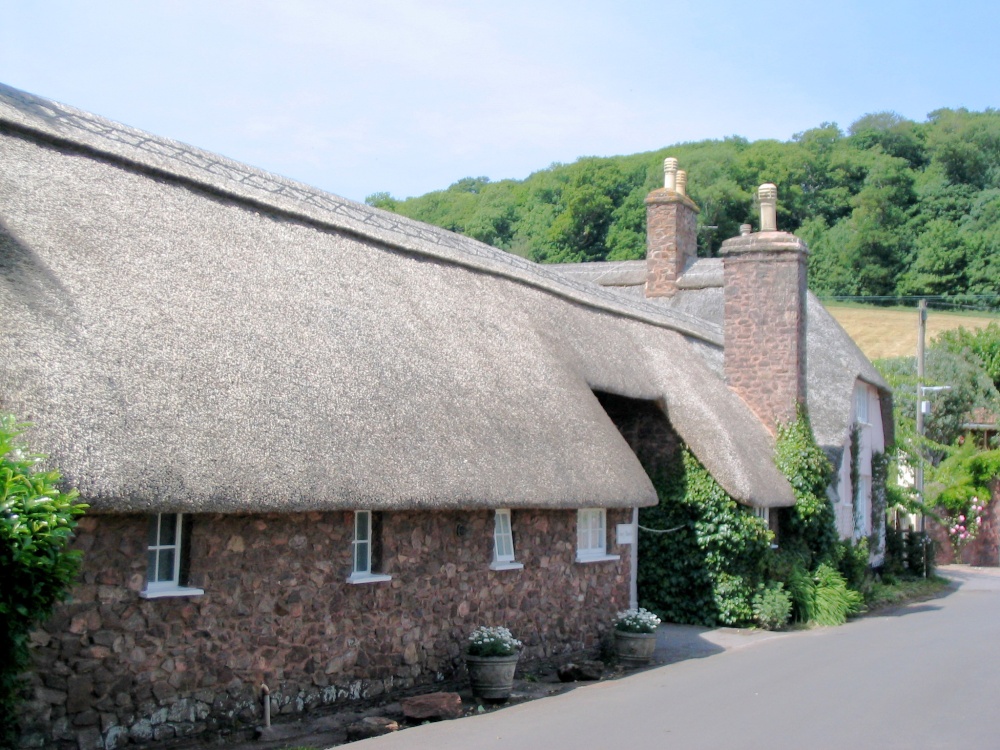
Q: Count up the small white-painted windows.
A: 4